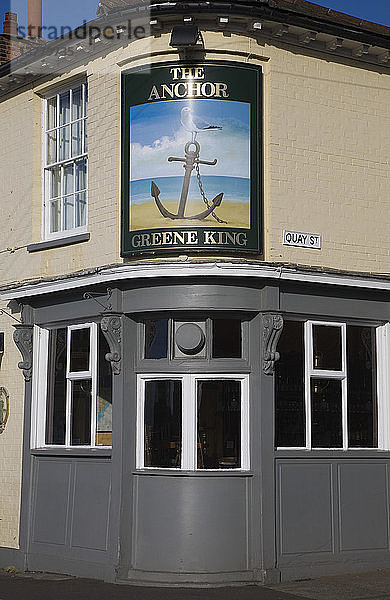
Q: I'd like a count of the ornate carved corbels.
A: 3